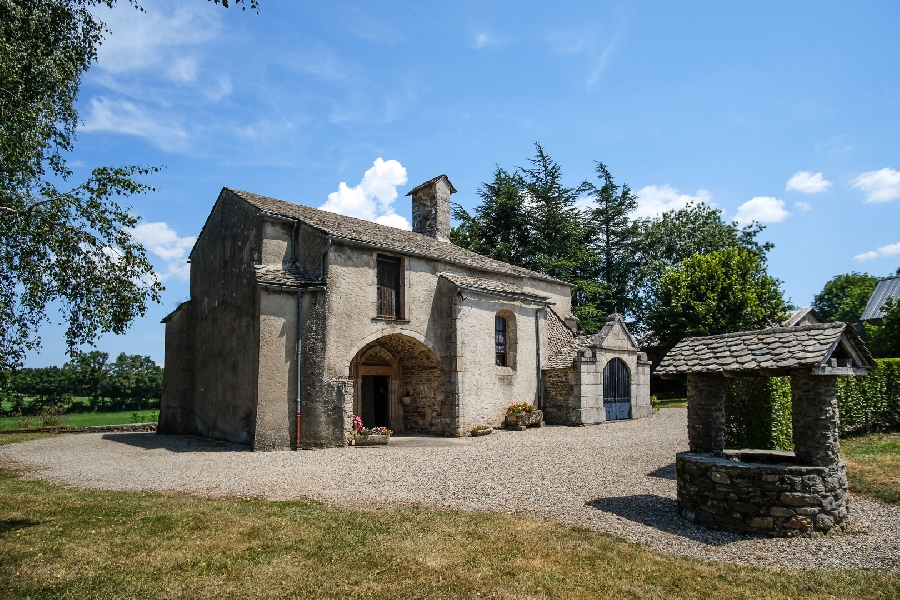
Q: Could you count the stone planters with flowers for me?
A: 3